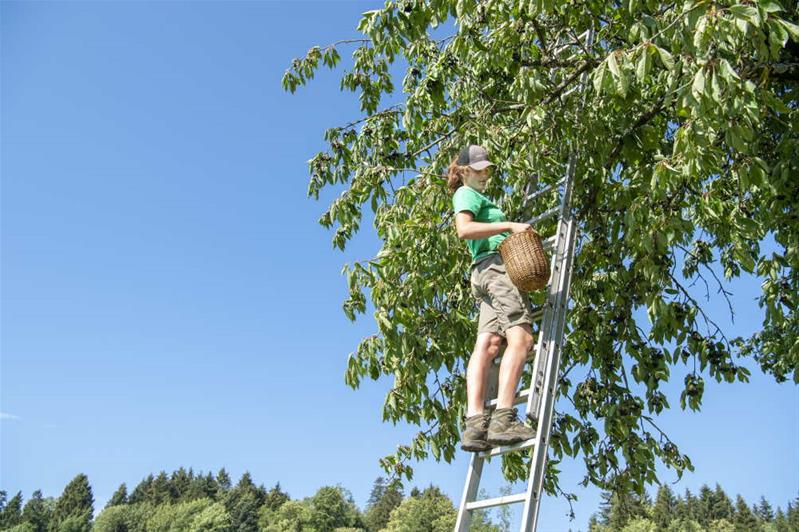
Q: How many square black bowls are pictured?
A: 0